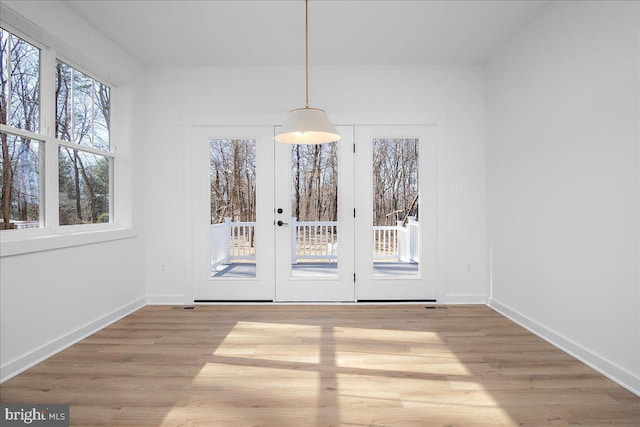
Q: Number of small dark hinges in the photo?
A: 3